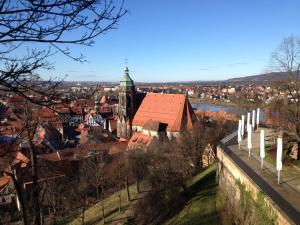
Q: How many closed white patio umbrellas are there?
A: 8